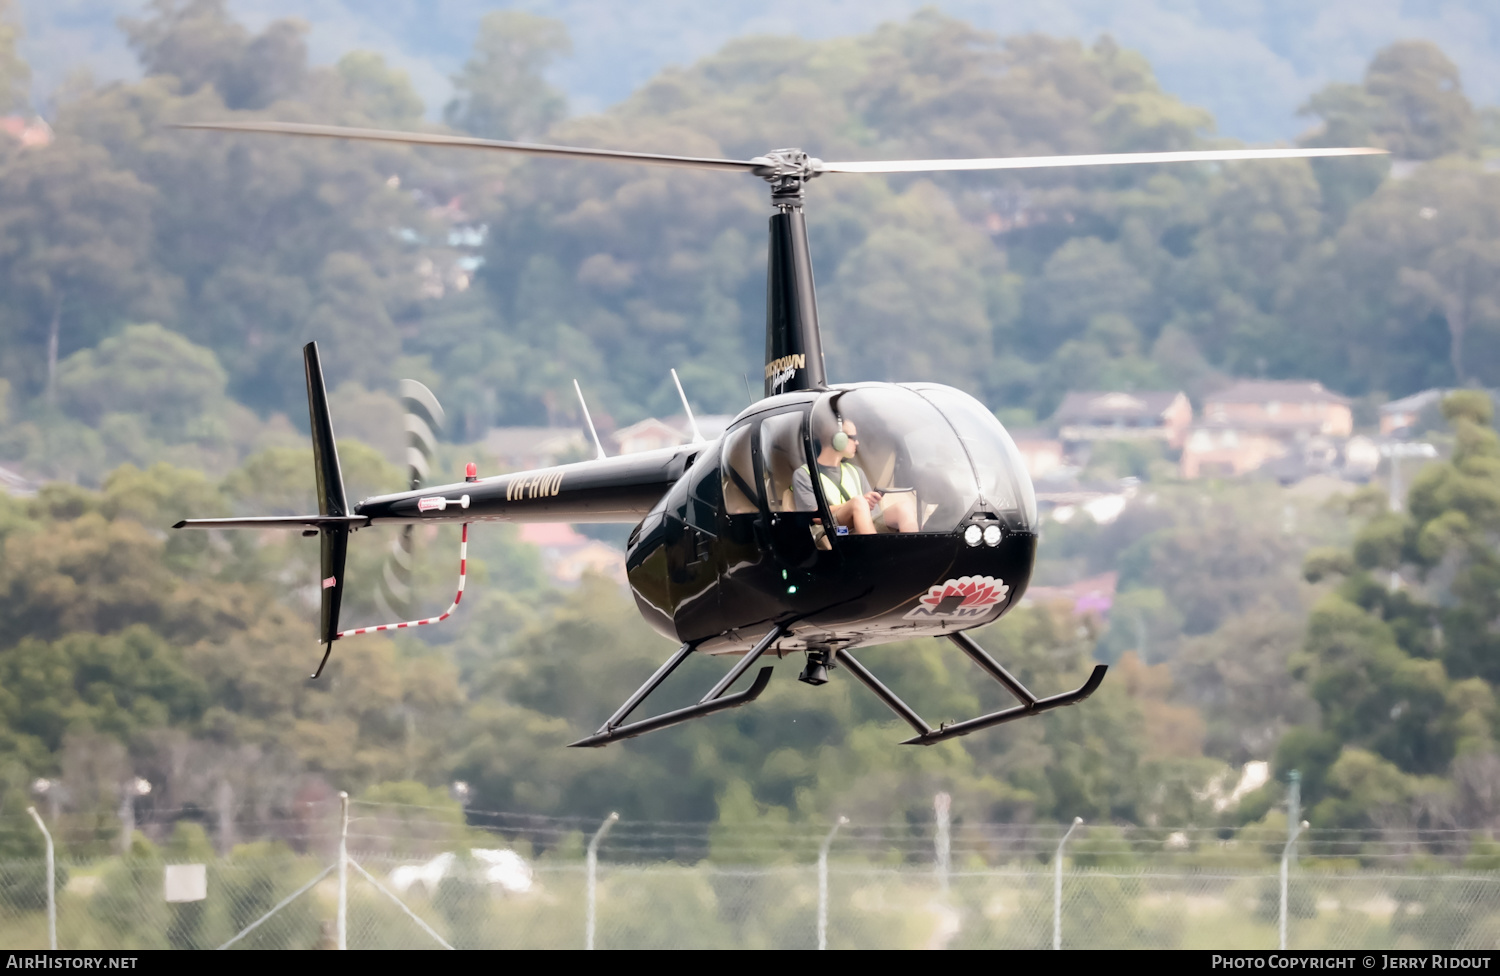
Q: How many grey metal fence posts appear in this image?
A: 6